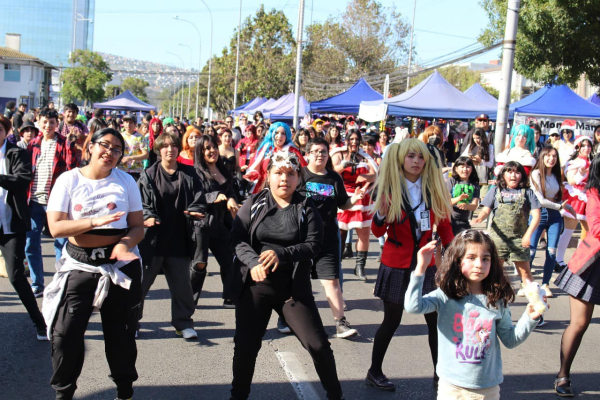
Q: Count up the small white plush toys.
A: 1